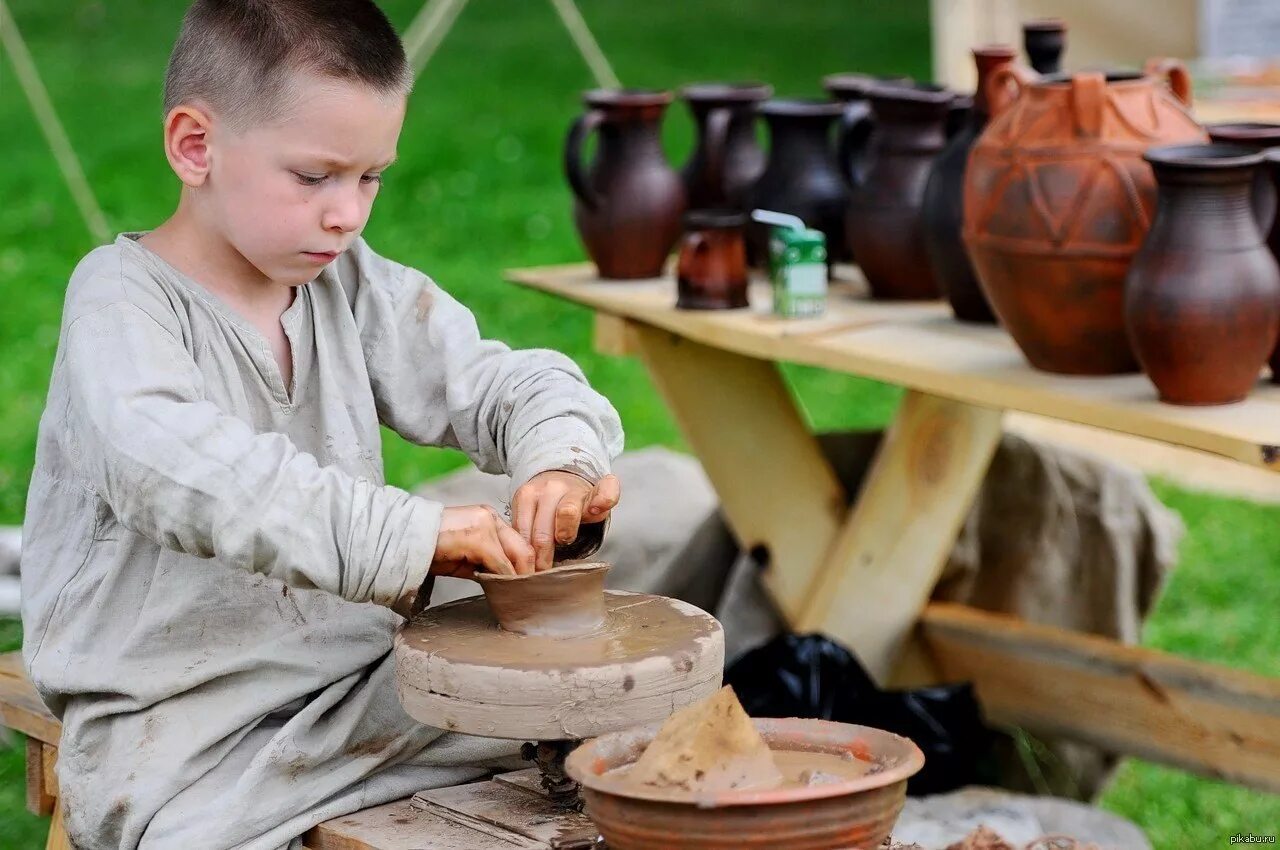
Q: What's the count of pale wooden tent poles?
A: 3